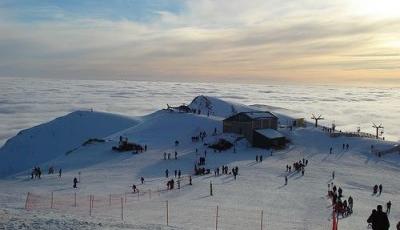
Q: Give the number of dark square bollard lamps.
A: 0